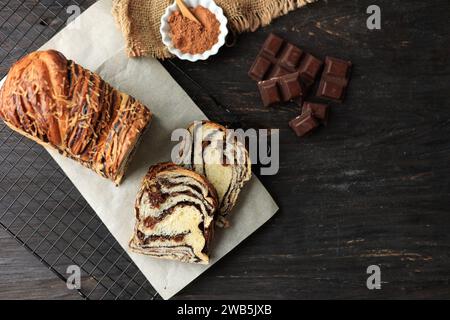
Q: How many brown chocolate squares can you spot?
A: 11